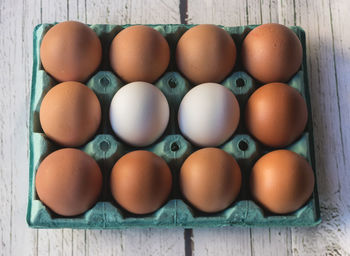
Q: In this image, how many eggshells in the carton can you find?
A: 12